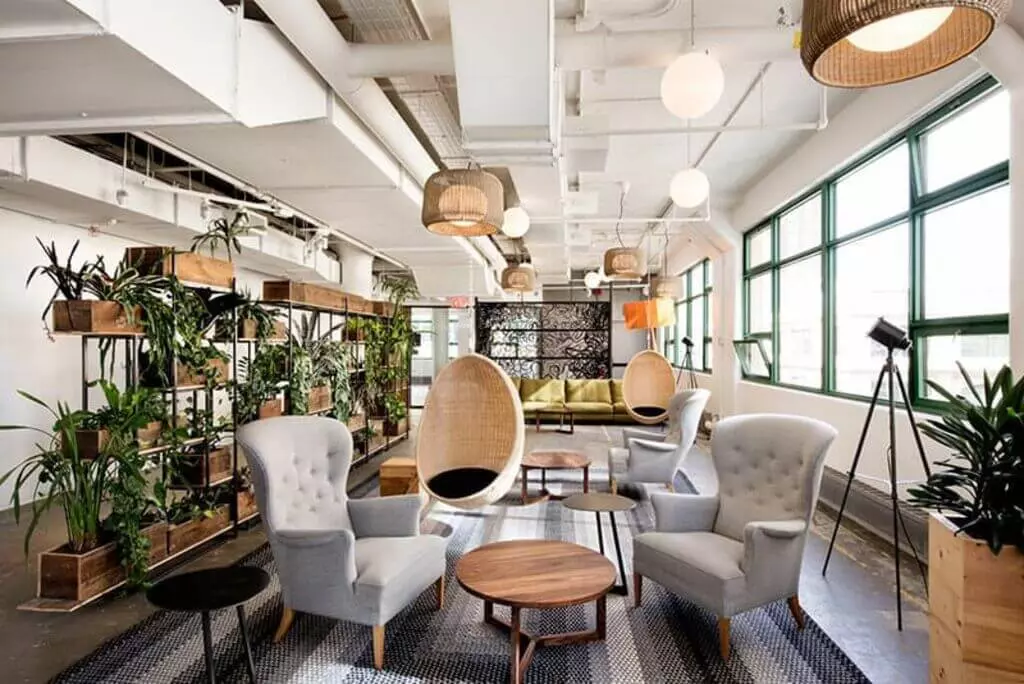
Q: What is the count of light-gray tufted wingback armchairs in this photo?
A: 3